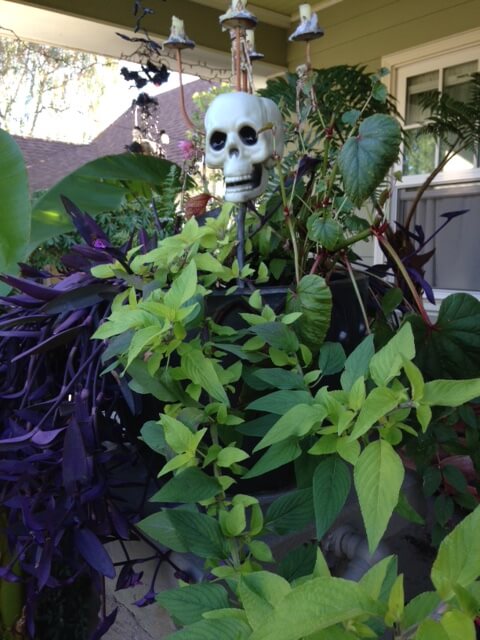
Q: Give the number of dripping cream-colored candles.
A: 4